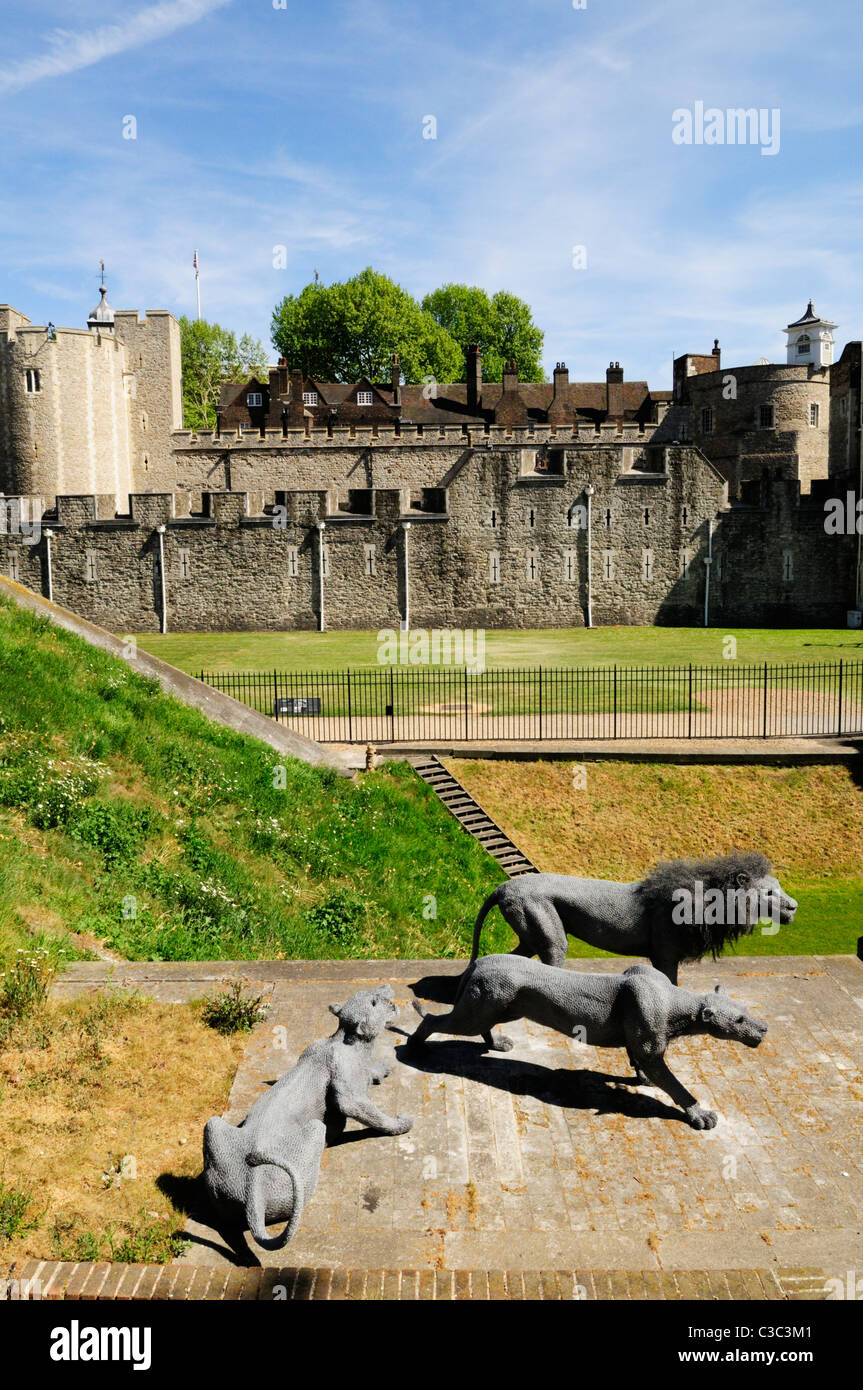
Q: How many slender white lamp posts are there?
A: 6